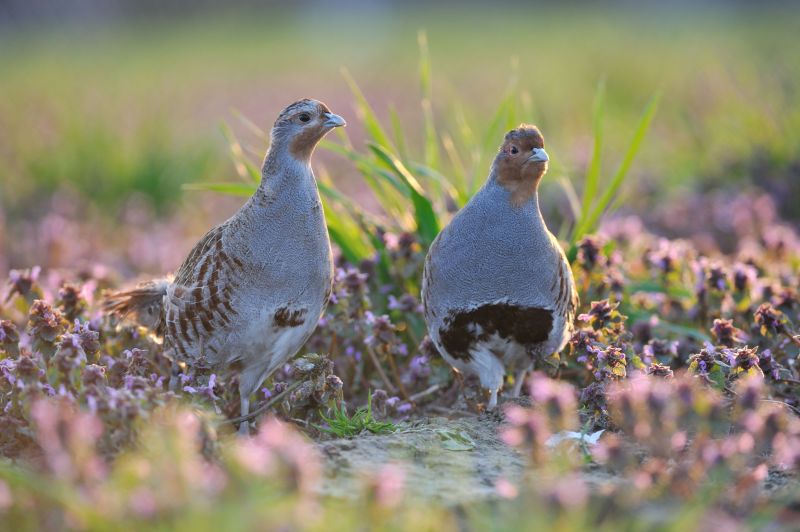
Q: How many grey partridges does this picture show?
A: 2